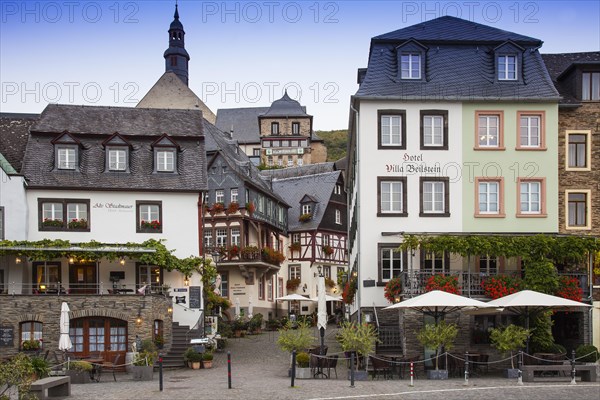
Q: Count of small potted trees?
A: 4